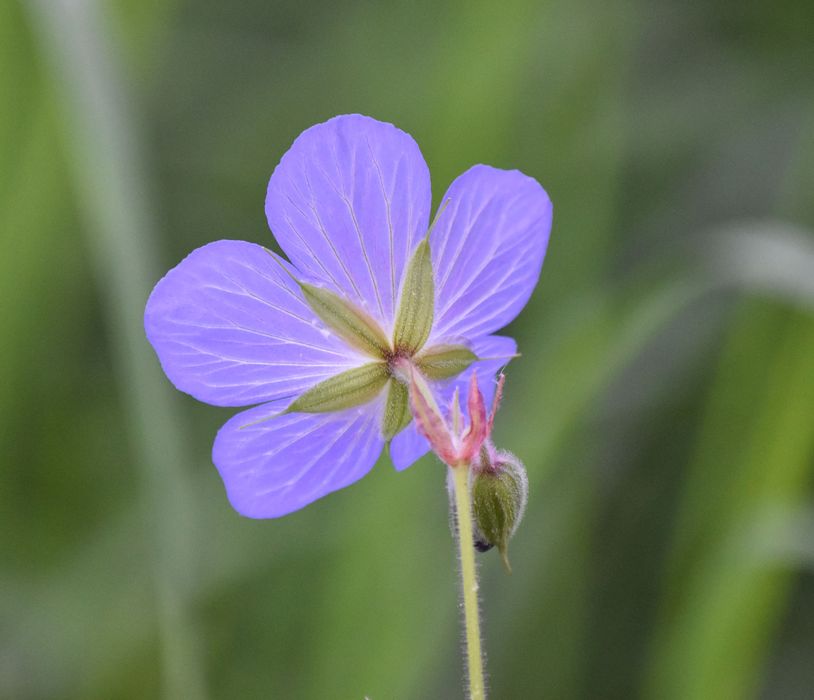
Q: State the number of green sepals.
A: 5